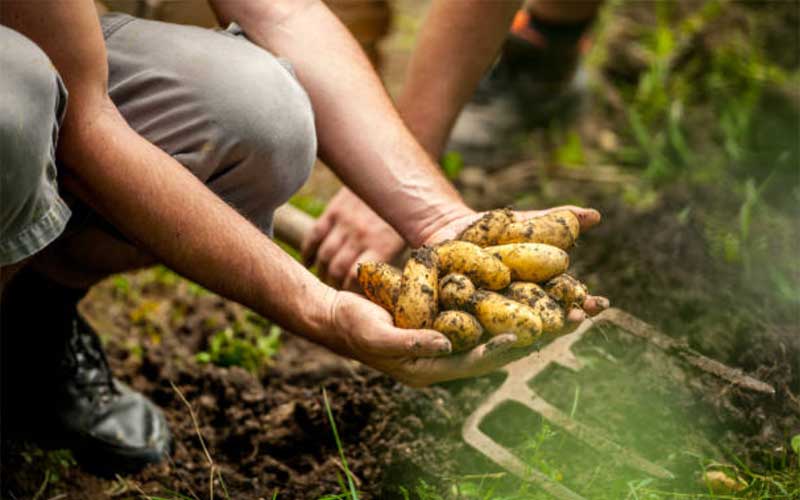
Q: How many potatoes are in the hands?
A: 11